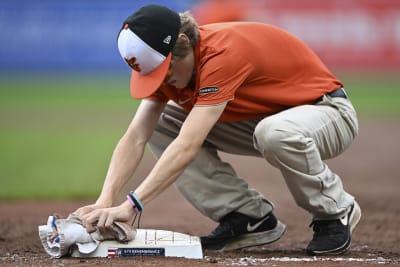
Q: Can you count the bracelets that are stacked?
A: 3